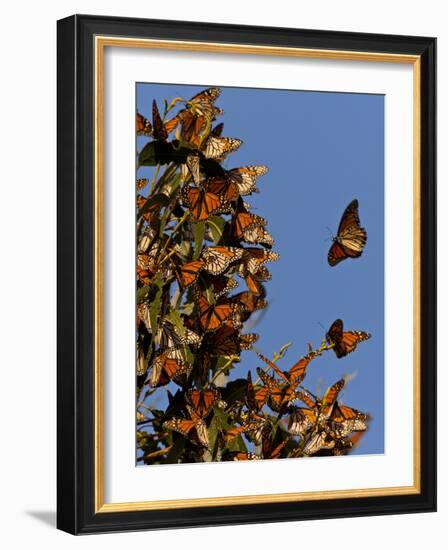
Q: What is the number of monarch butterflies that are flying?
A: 1